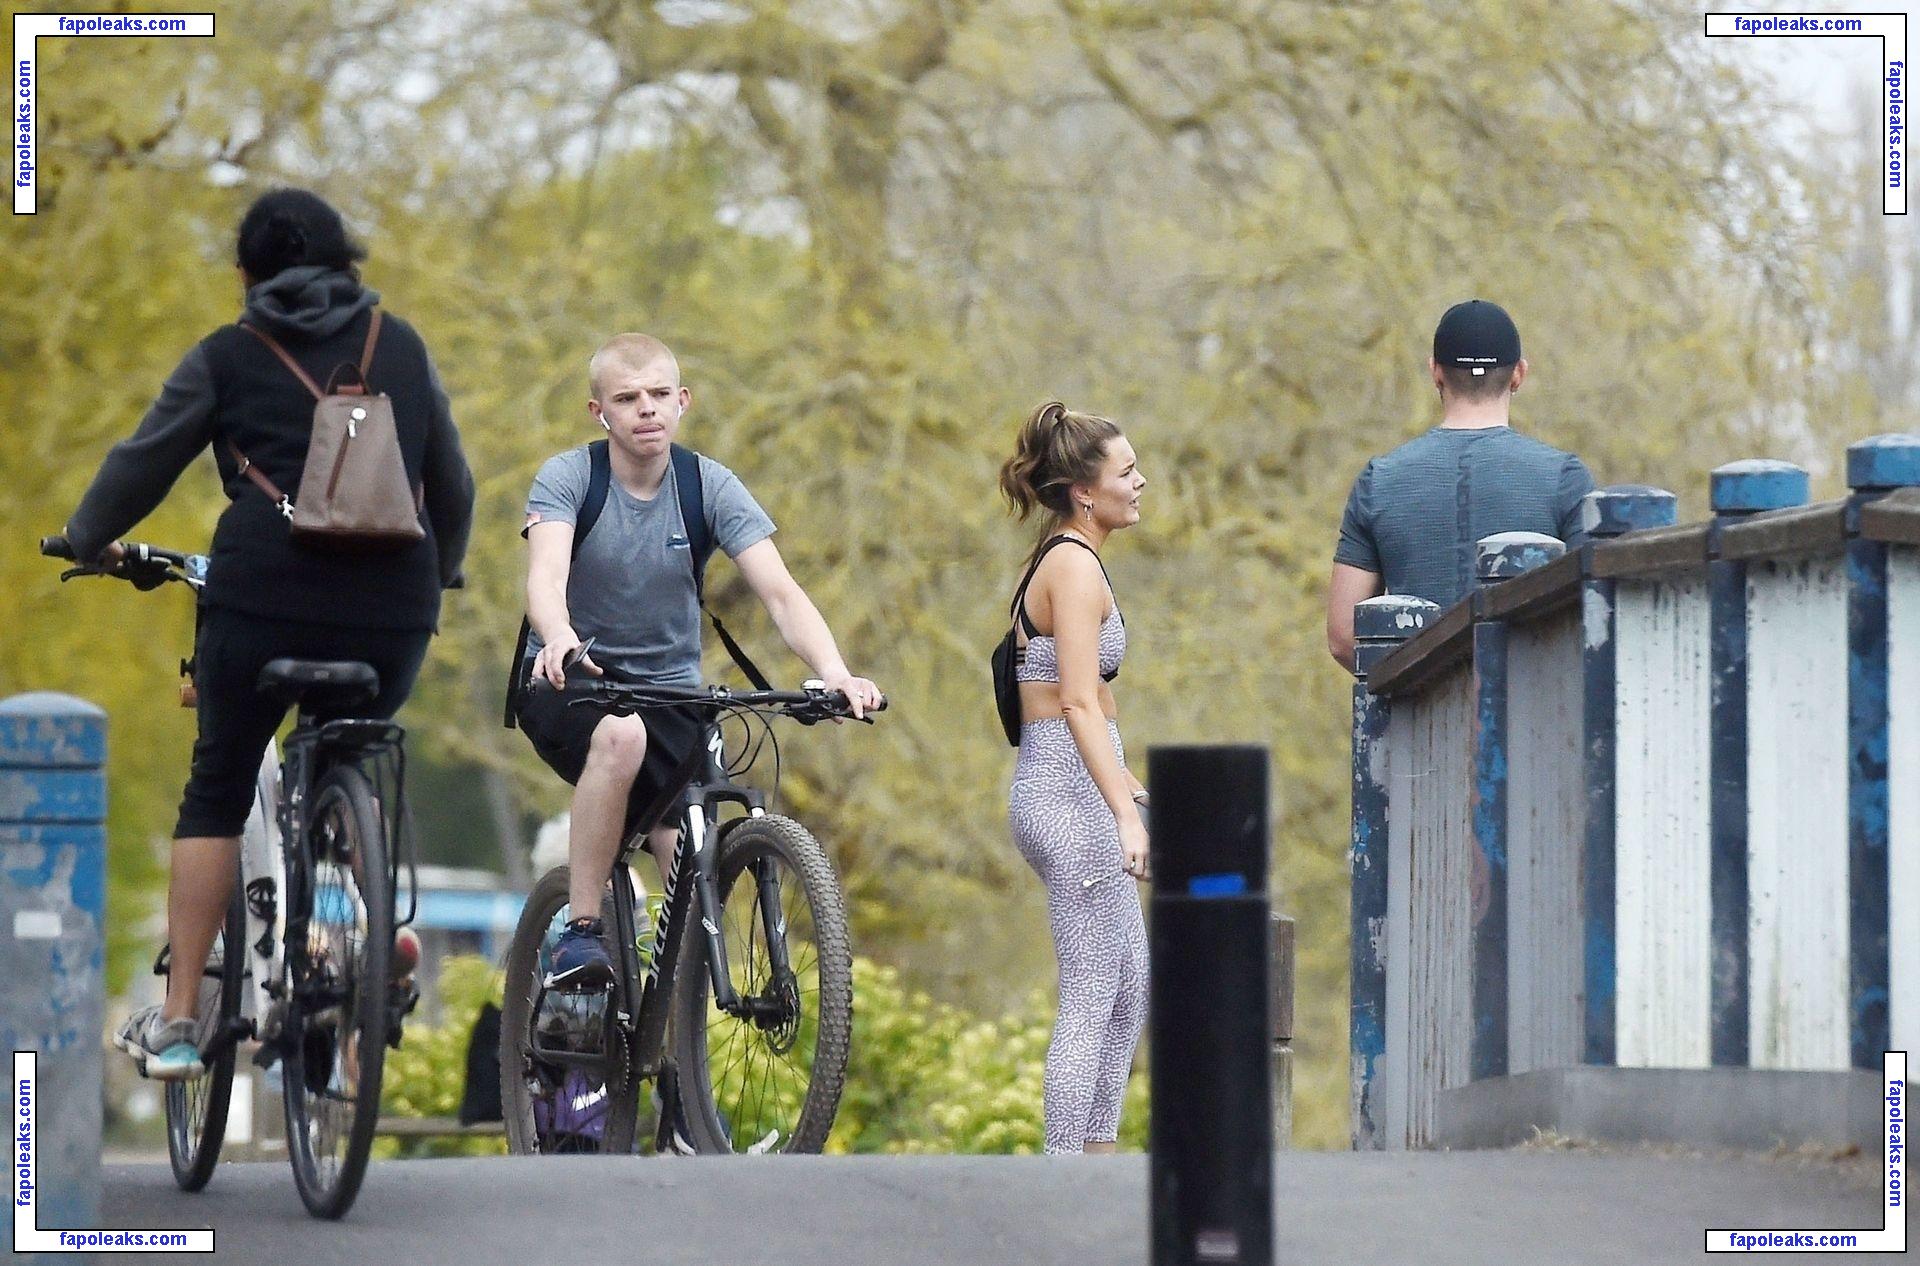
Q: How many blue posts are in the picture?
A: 6